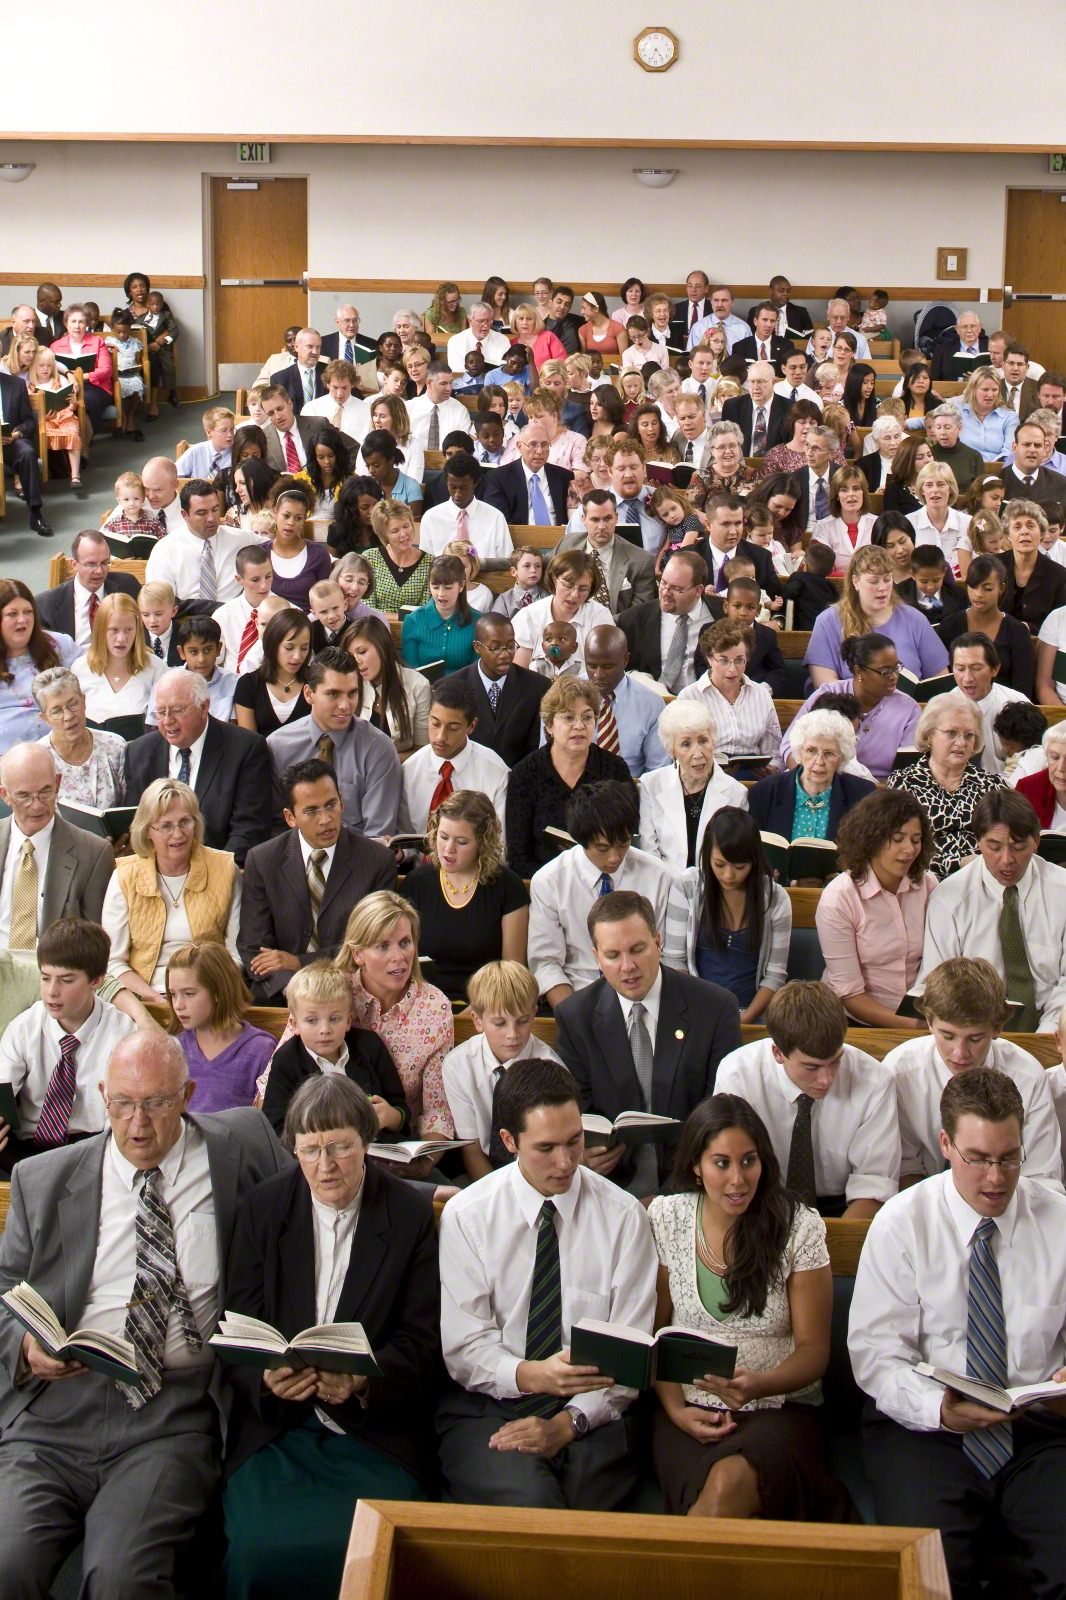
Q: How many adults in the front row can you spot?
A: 5